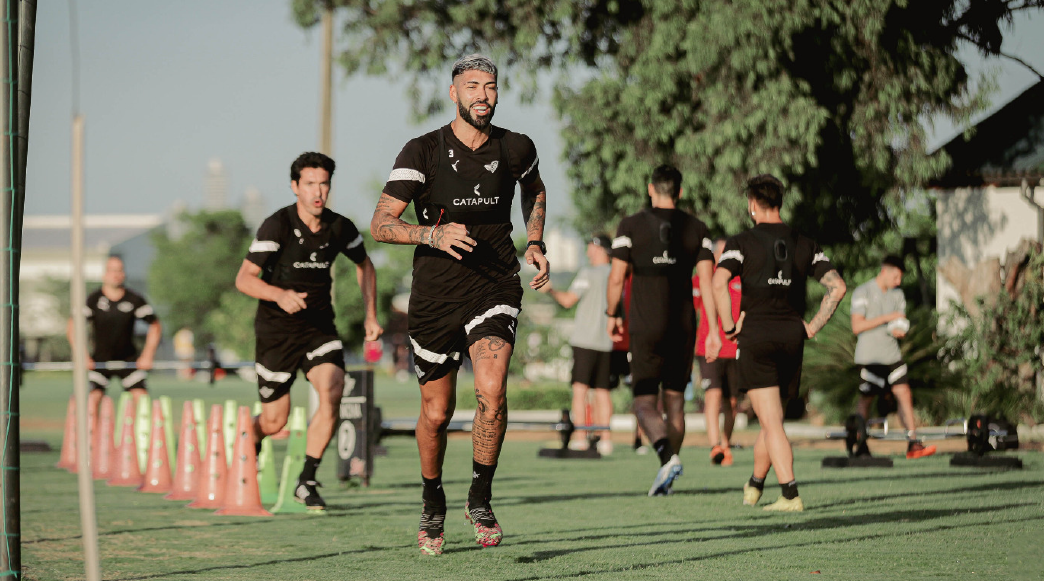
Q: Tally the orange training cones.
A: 8